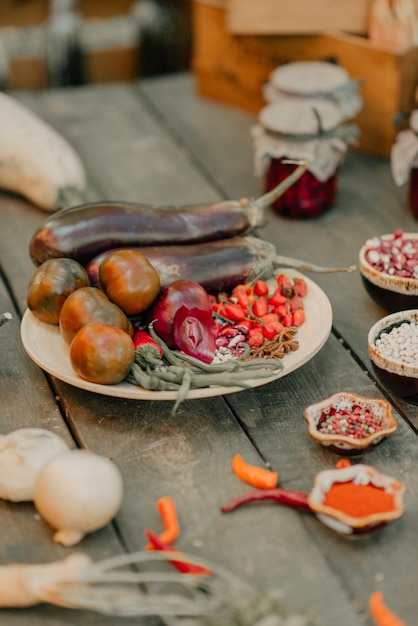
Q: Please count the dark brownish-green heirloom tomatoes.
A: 4